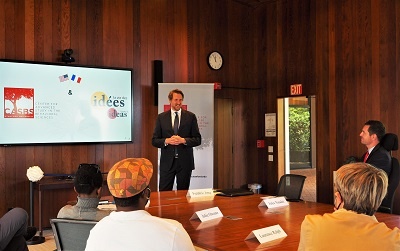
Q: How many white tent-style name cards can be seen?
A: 4